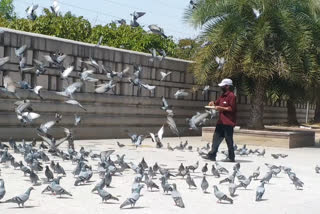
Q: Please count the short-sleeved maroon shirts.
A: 1